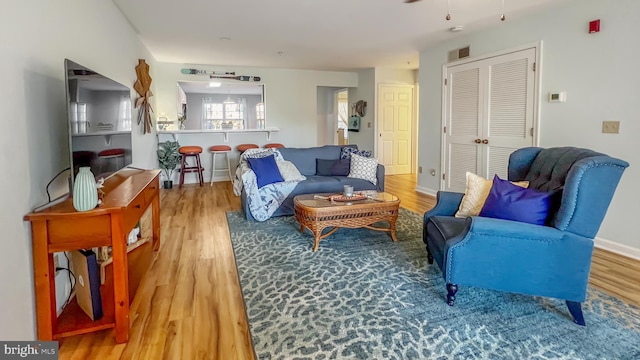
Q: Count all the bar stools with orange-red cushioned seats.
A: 4